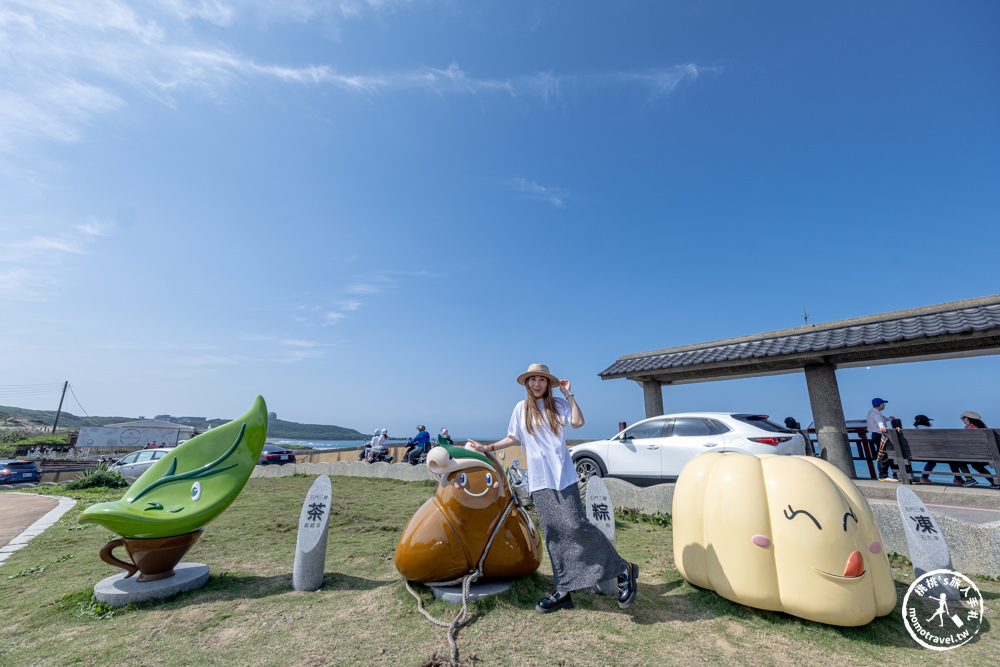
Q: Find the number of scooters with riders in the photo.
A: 3